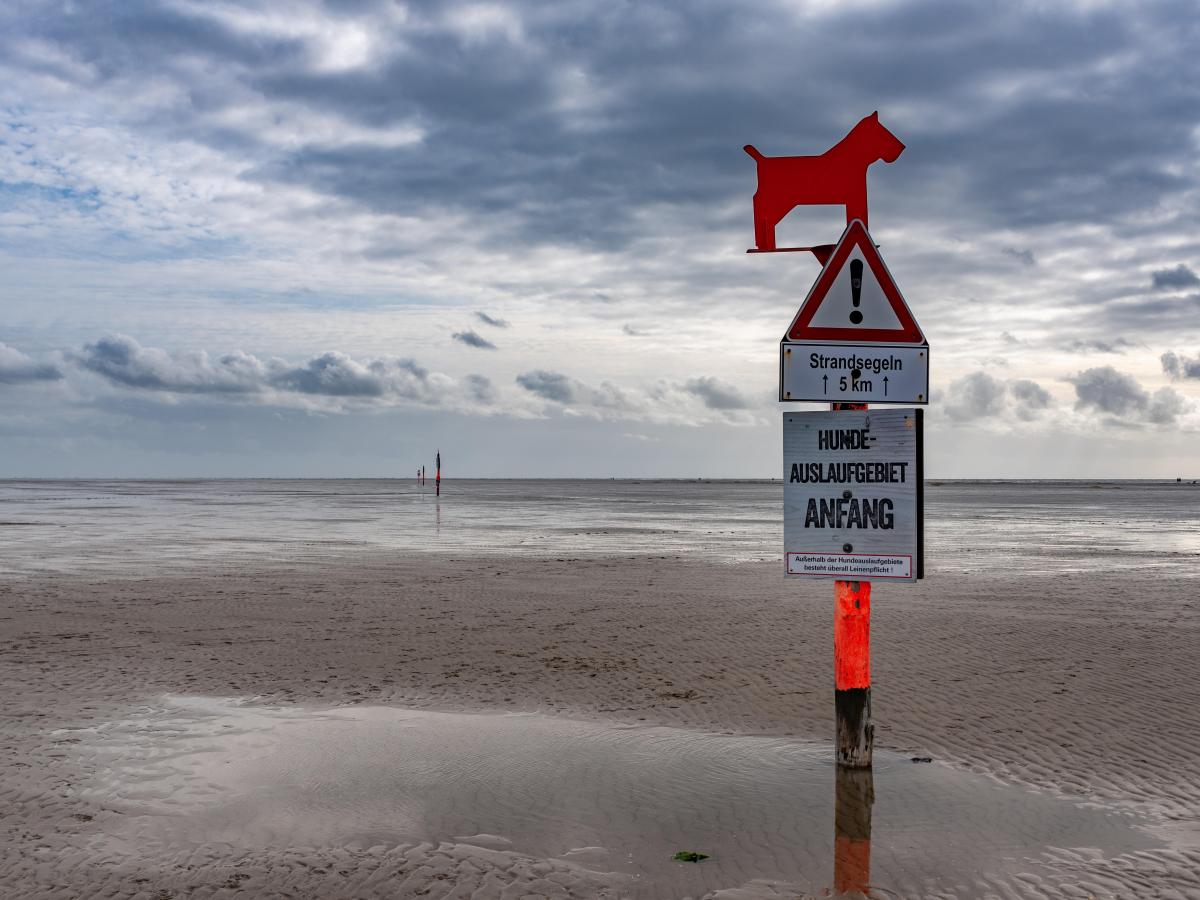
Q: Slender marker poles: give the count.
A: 3